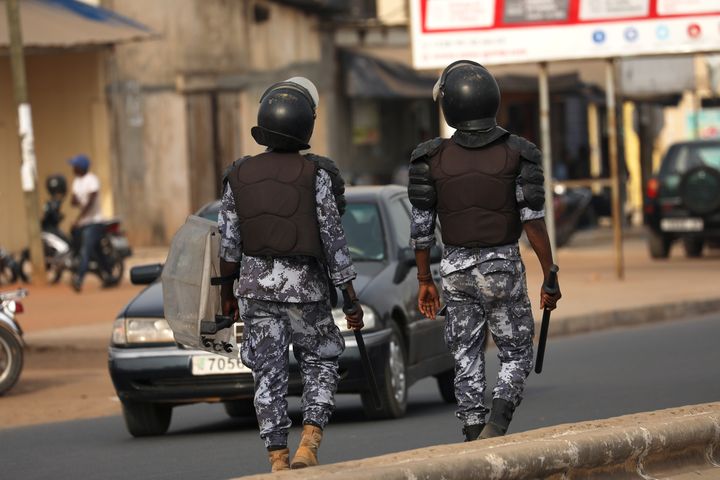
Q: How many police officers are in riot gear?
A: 2